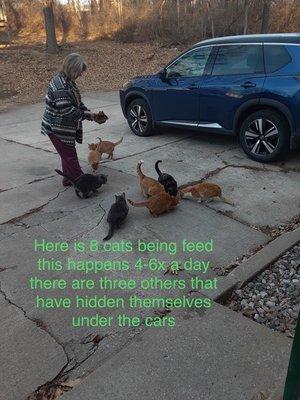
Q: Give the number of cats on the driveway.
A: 8